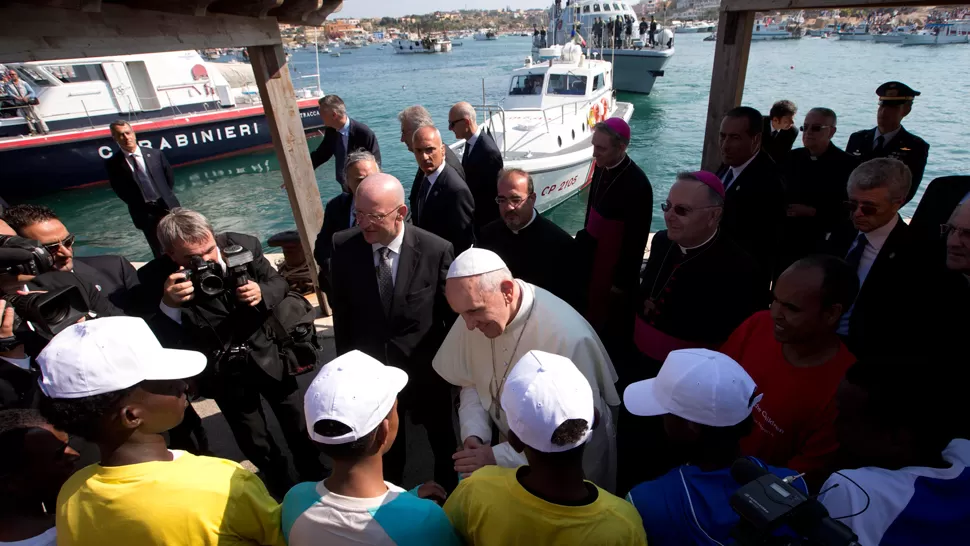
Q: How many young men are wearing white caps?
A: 4